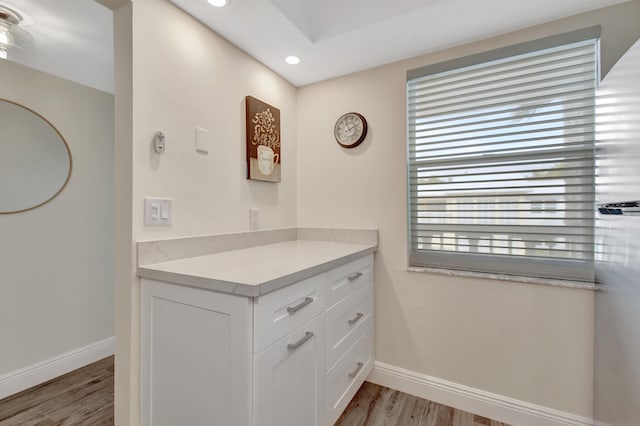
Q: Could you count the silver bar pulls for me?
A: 5